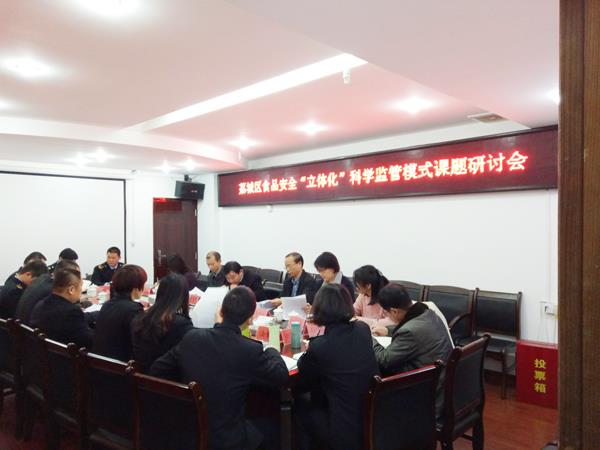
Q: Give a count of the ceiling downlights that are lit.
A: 11